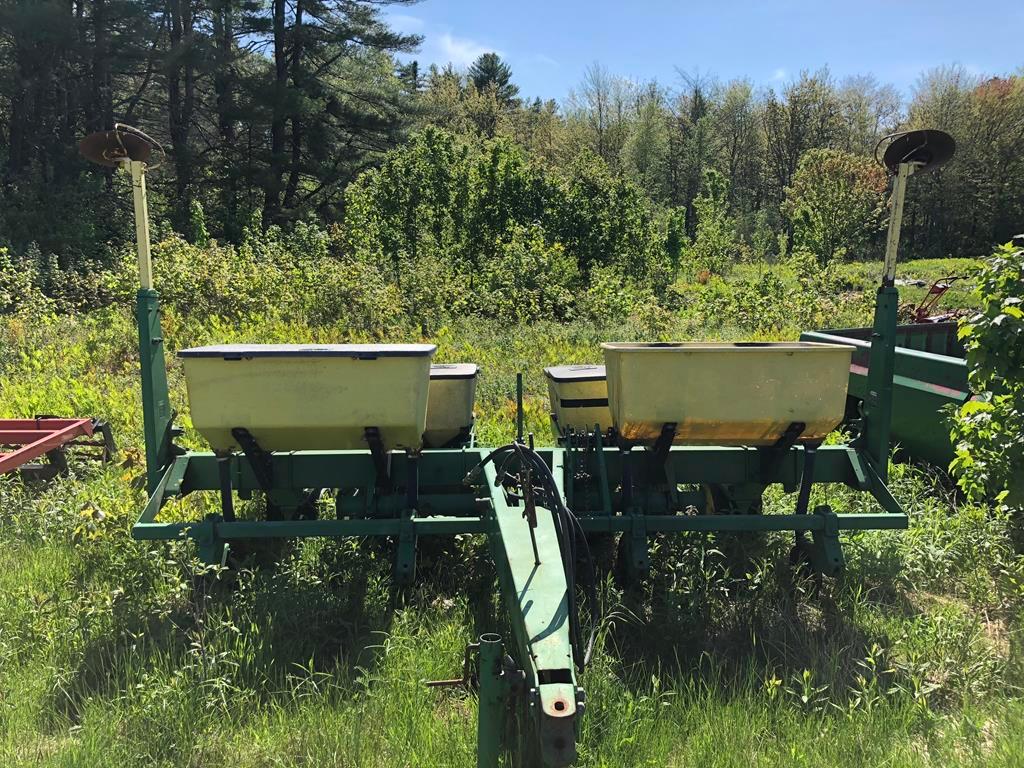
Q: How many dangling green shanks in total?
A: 4